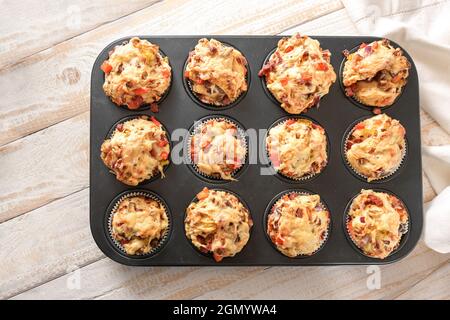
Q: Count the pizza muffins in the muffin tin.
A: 12